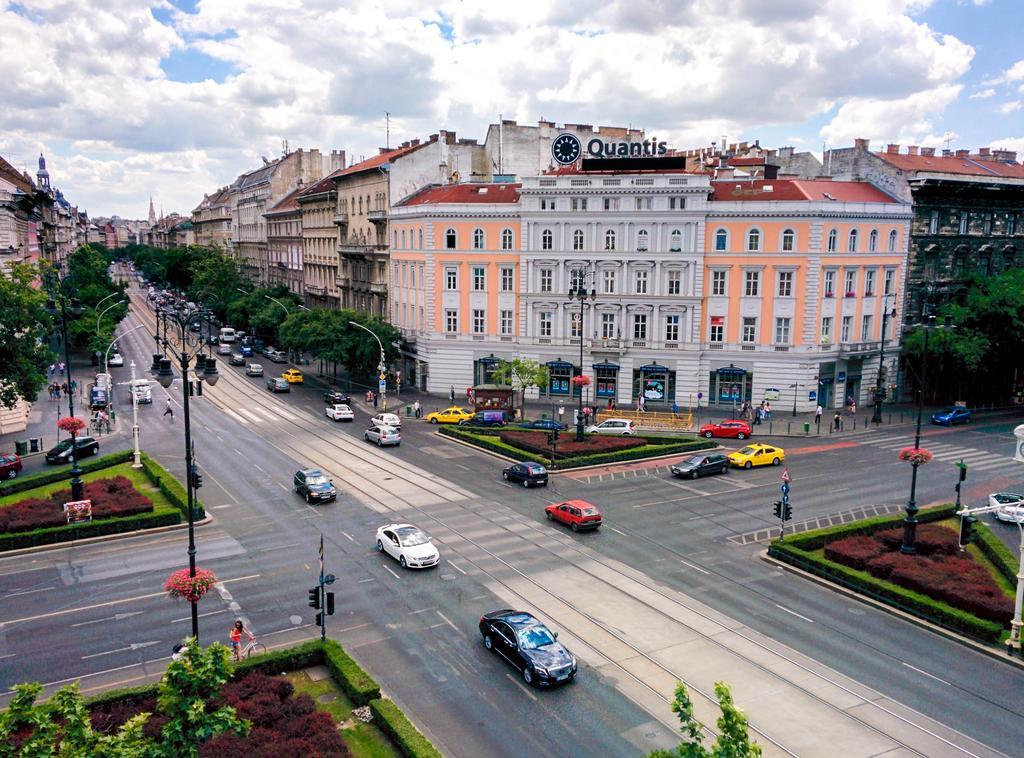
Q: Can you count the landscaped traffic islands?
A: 4